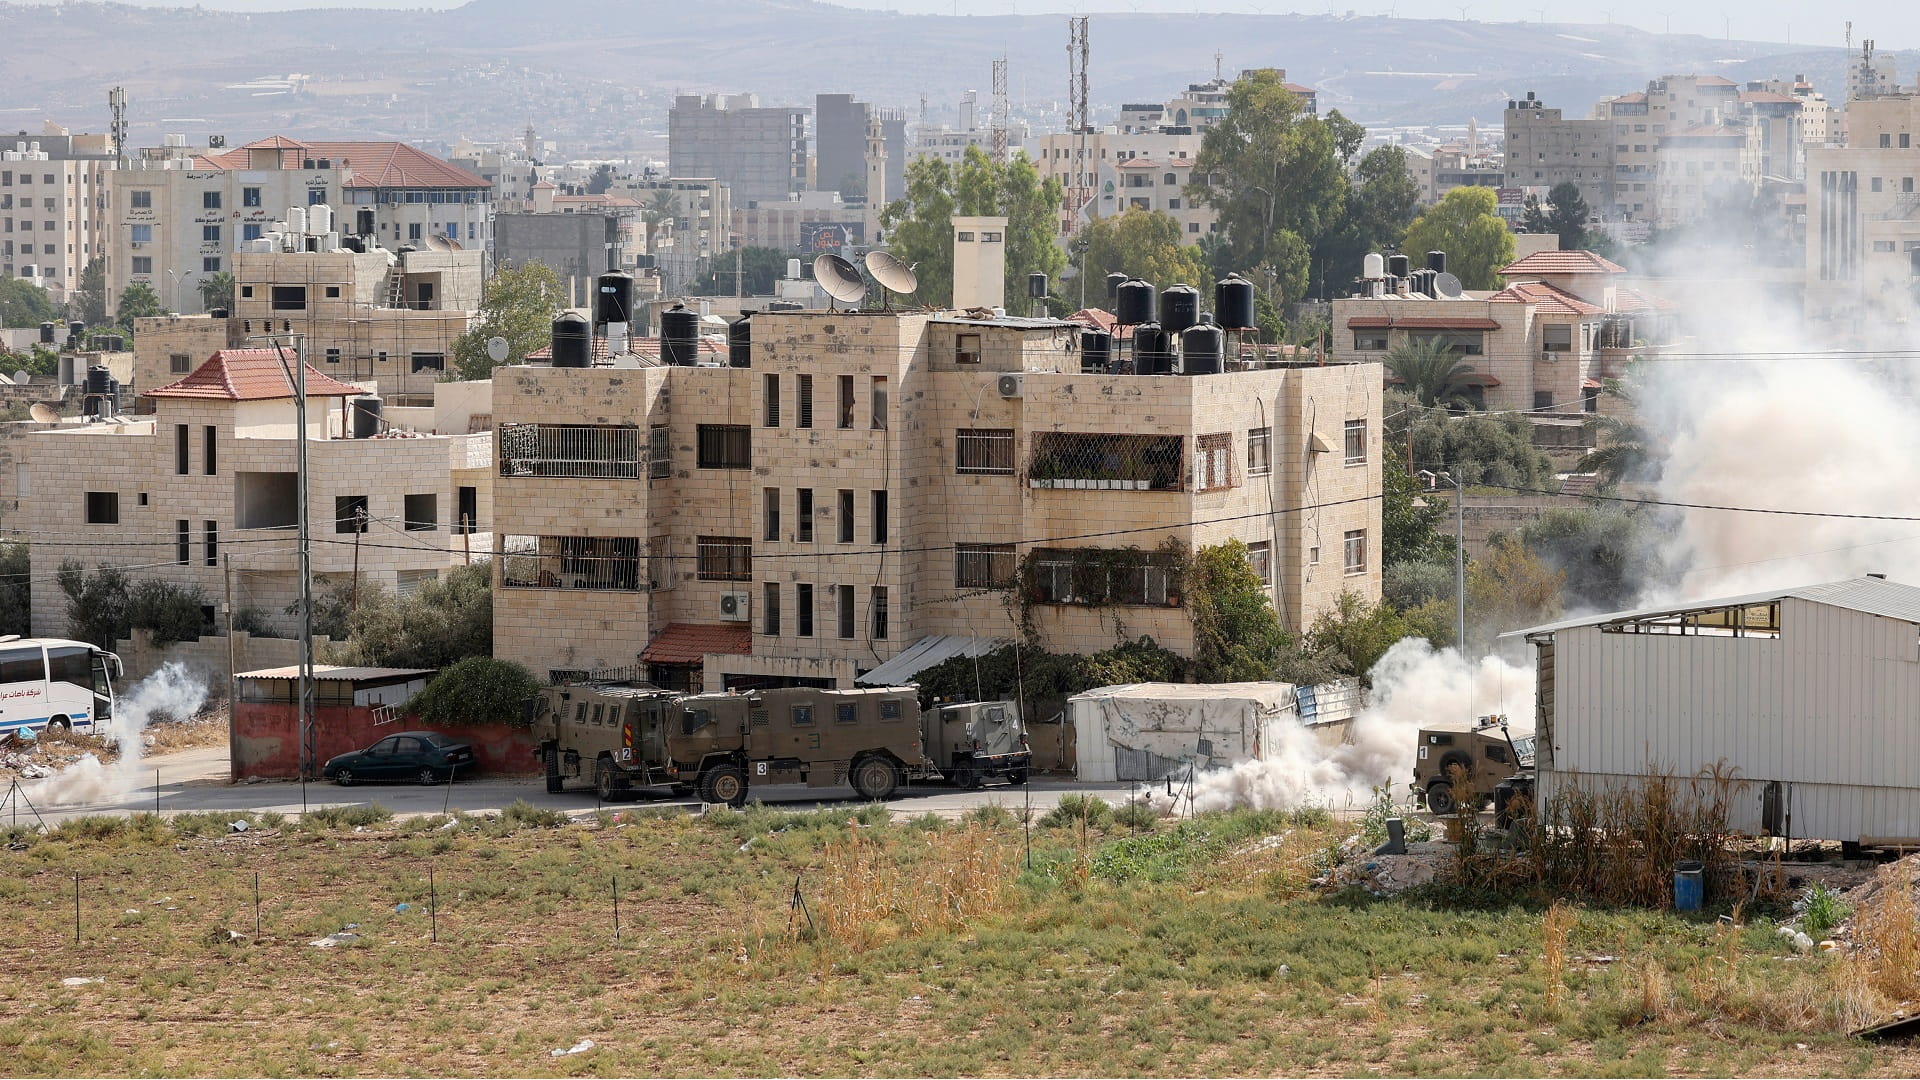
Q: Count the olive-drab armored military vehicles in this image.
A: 4